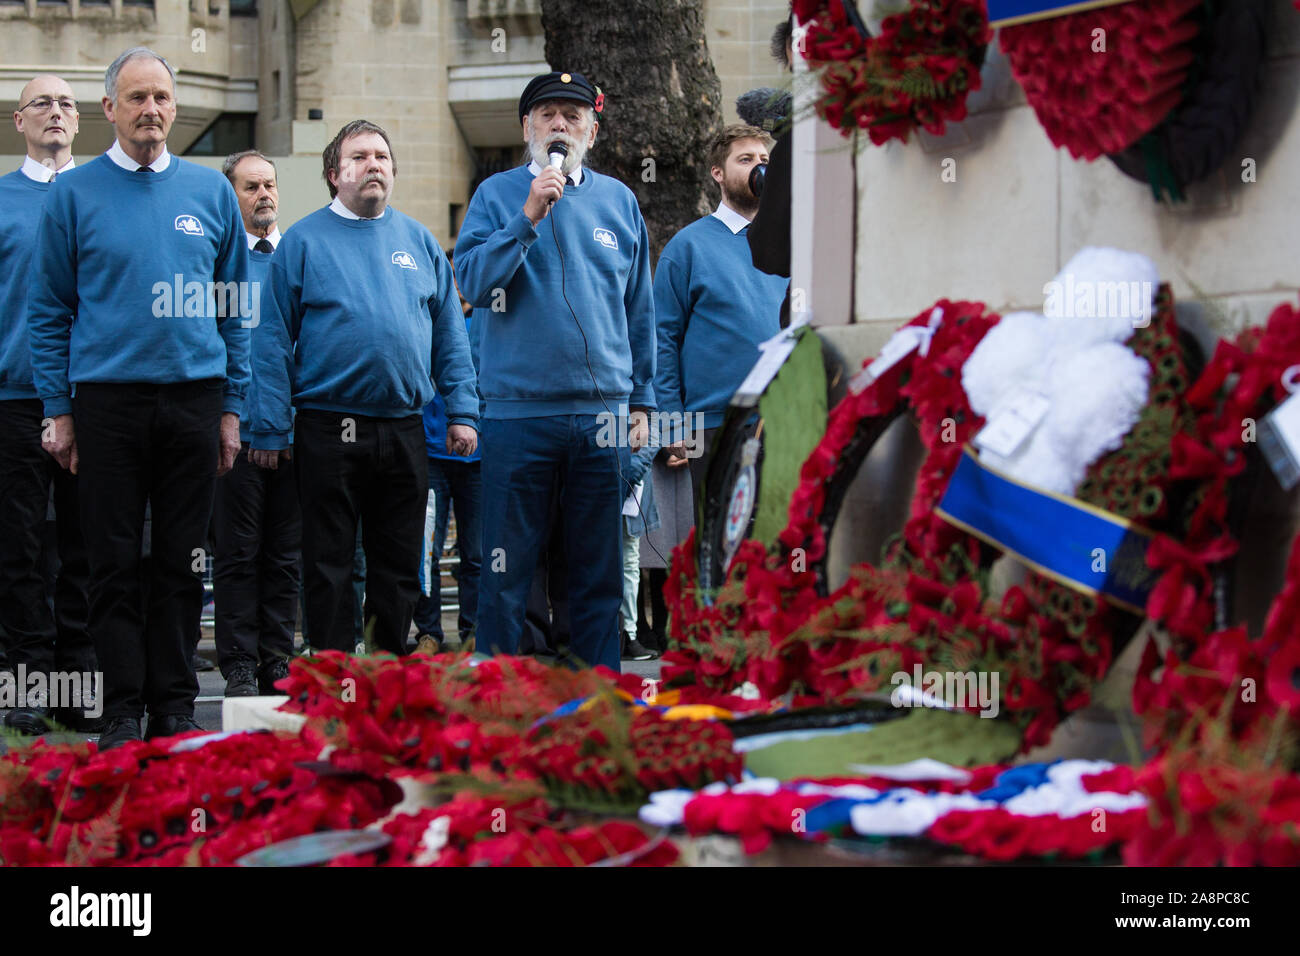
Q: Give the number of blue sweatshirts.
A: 6